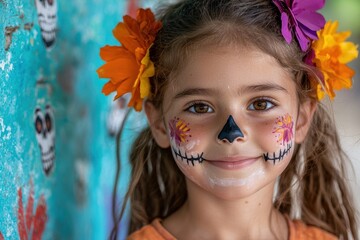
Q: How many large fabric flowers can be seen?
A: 3